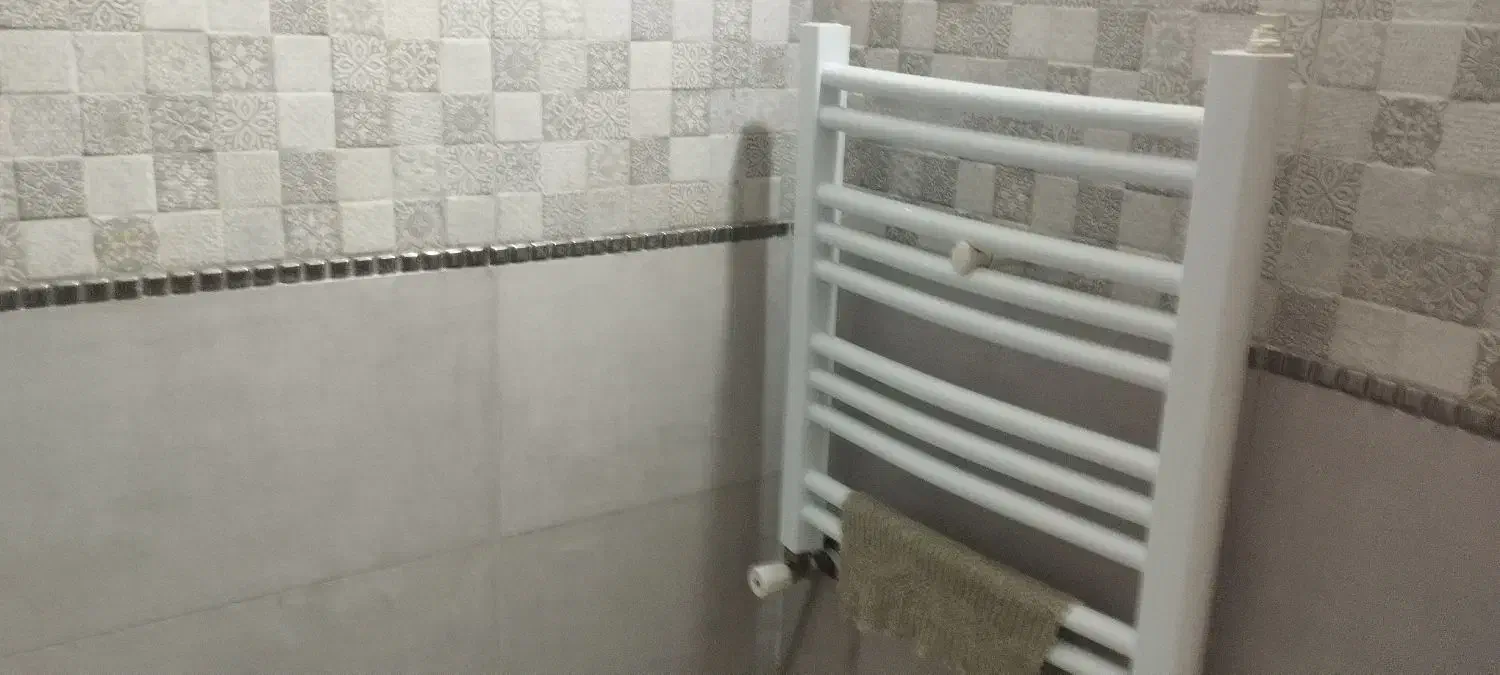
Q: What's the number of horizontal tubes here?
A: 10